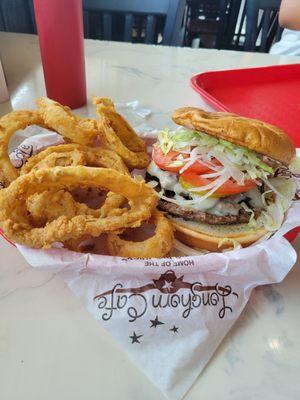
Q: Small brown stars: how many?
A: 3